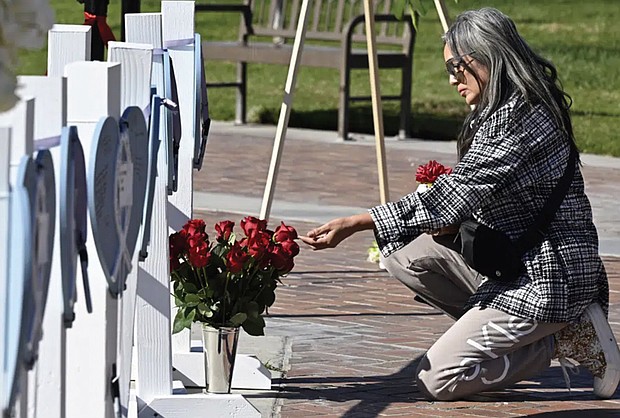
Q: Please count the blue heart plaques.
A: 7